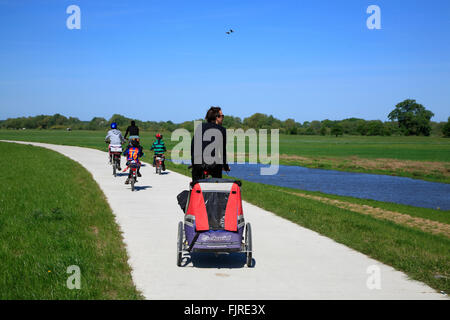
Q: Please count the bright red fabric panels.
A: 2